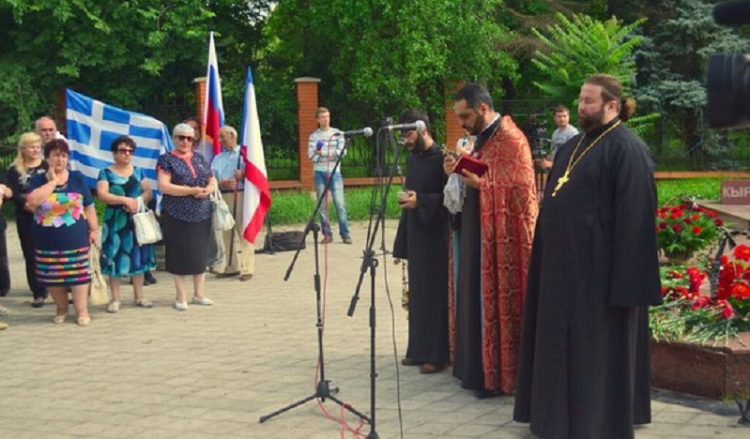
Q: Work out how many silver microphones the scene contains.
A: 2